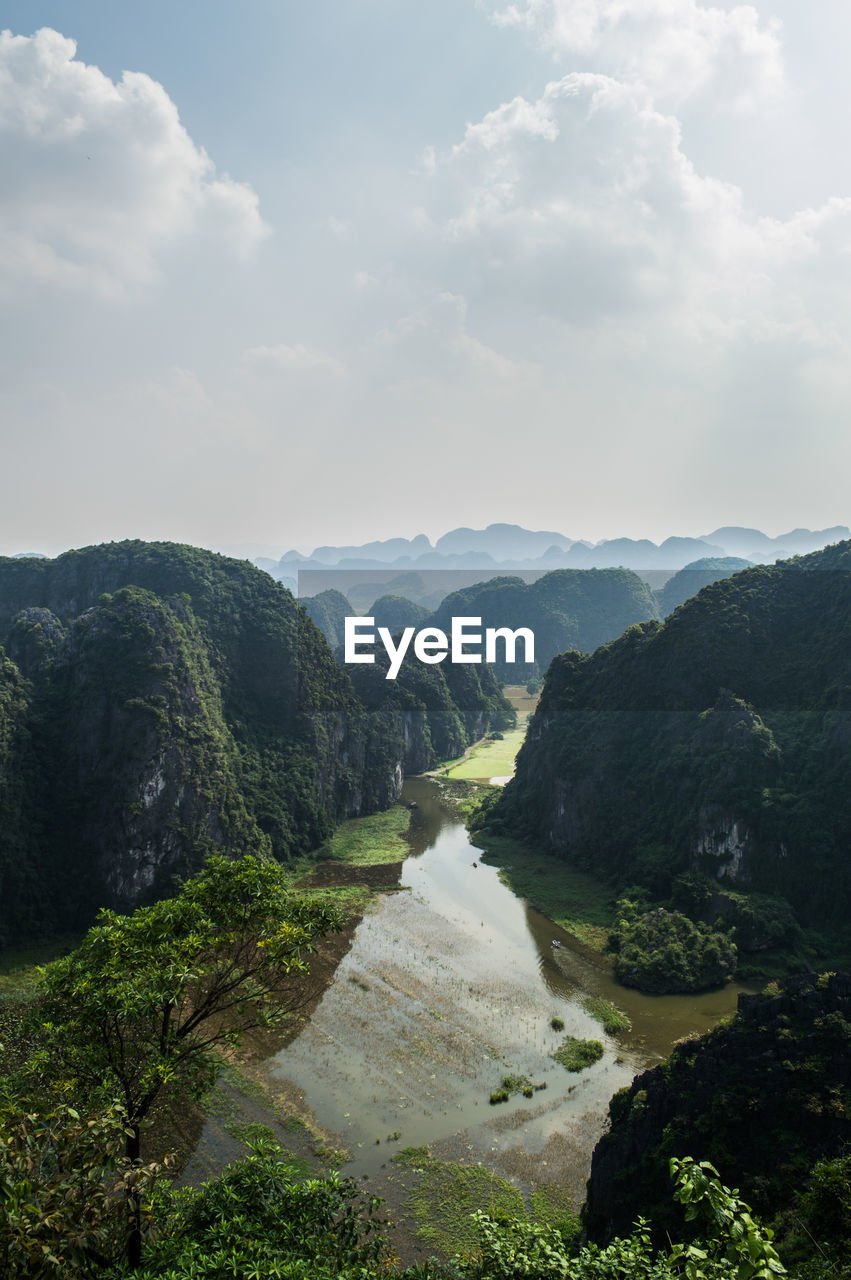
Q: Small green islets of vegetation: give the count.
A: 4